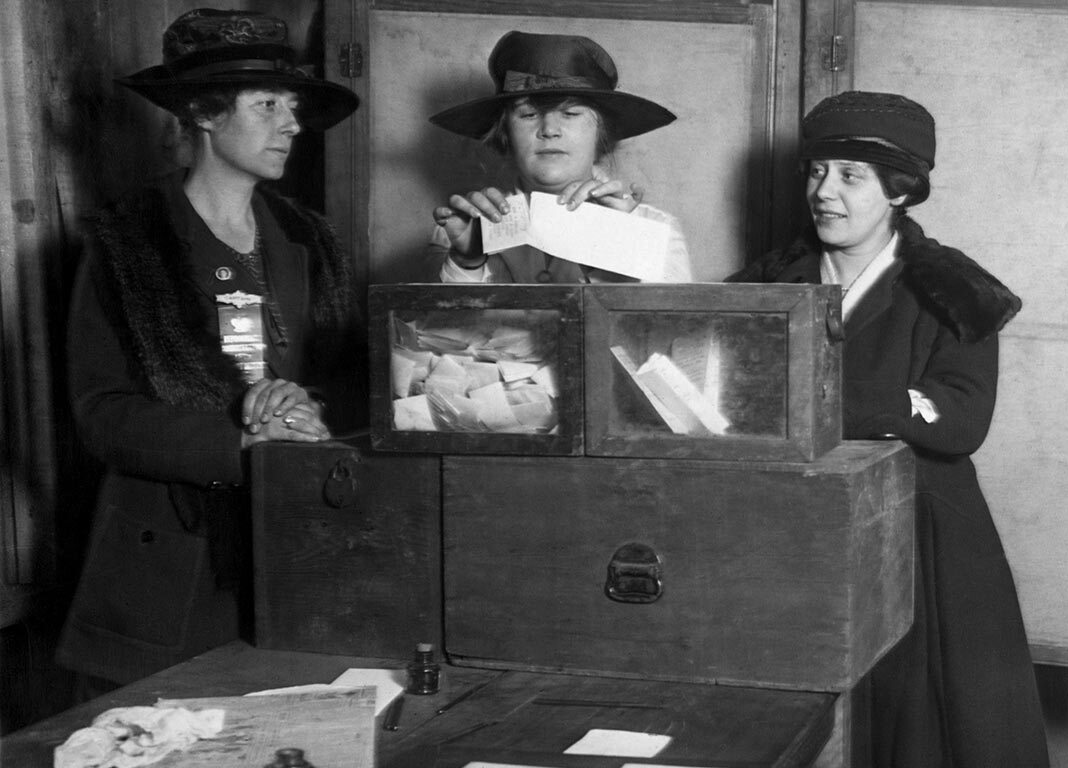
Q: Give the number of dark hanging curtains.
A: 0